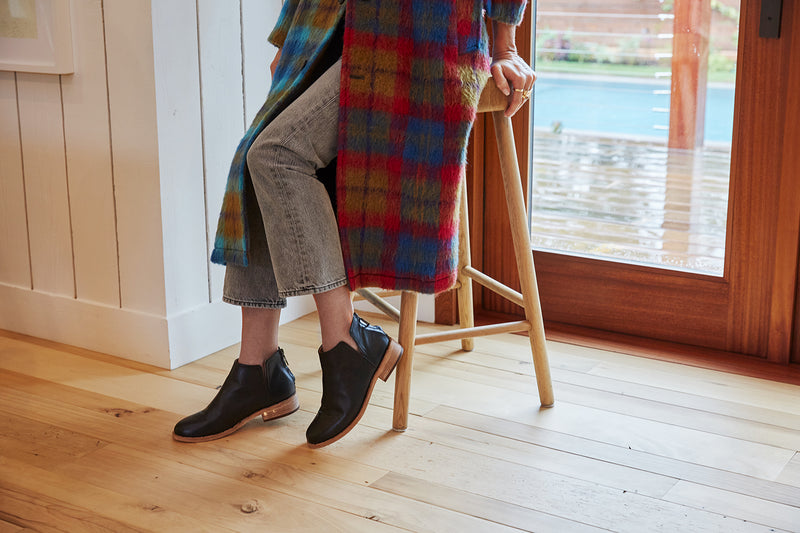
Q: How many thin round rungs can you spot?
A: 4